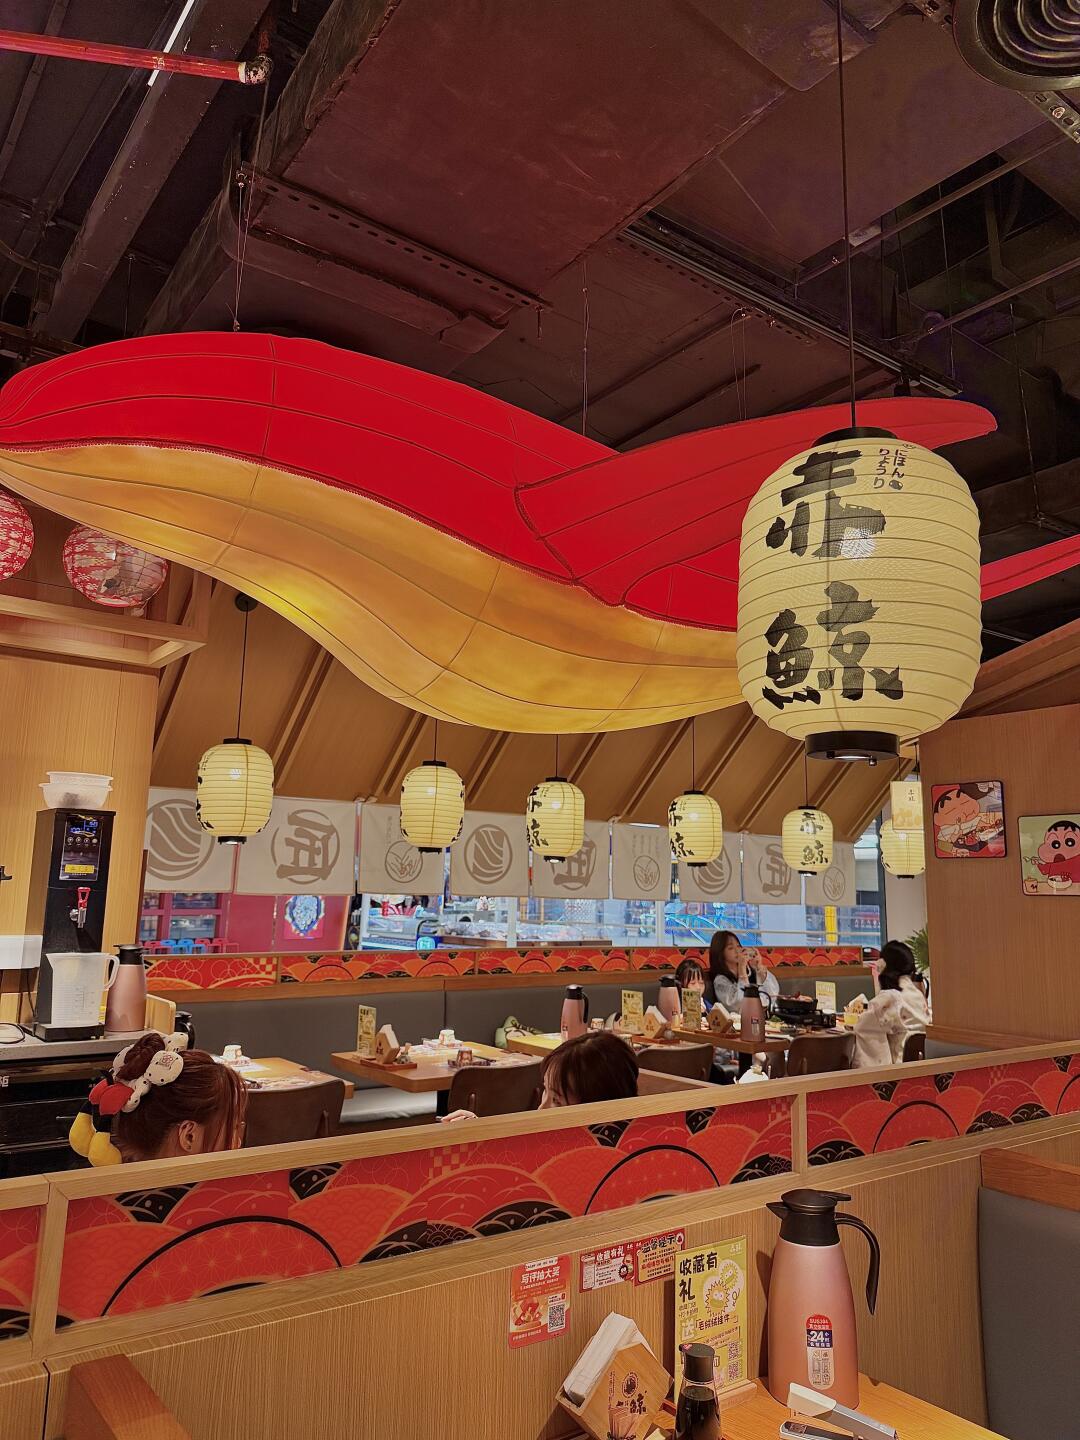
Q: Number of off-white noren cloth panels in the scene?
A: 9